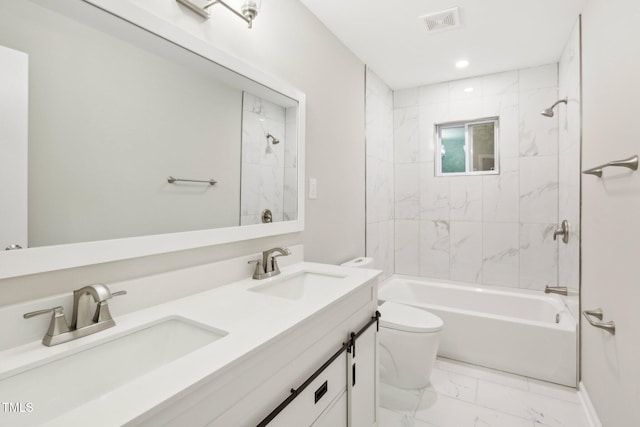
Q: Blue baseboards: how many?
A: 0